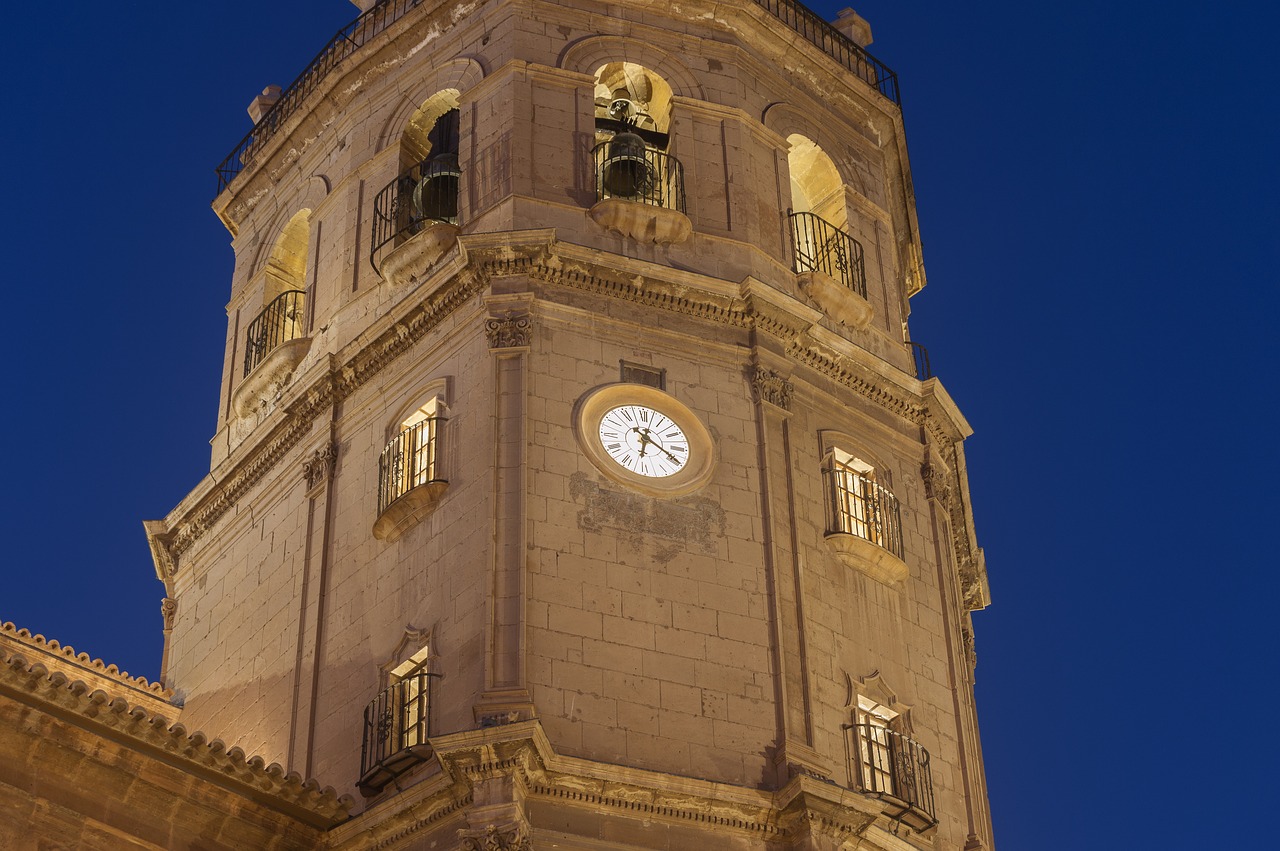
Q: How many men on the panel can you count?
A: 0